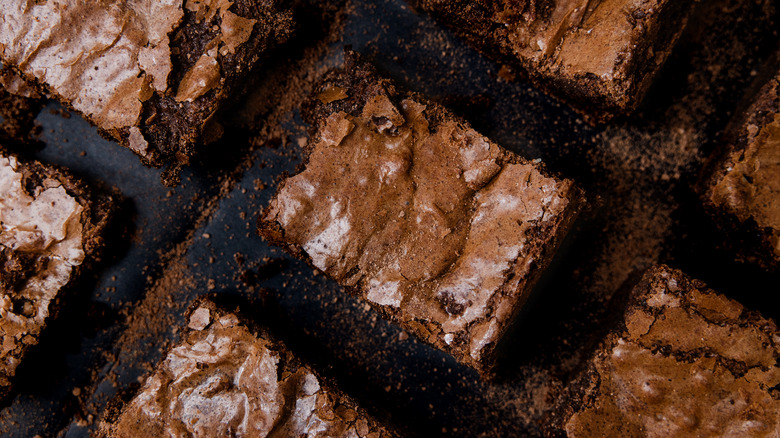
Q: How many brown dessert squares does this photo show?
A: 7